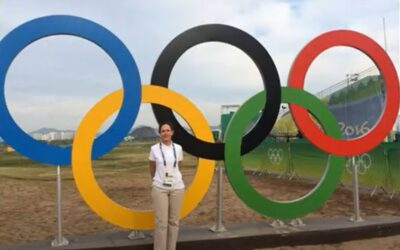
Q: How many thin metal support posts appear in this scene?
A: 3